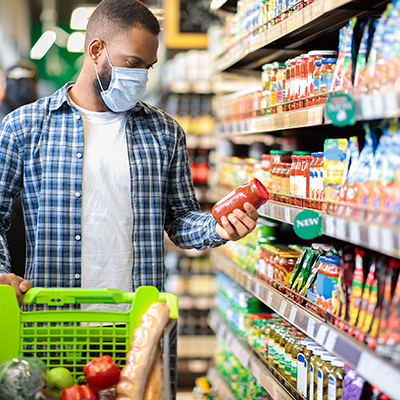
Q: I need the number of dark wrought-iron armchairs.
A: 0